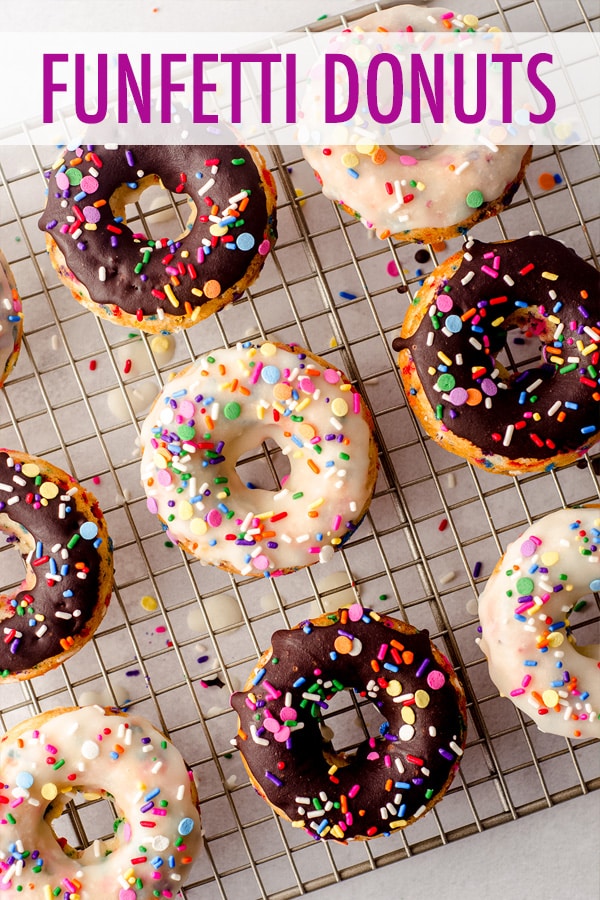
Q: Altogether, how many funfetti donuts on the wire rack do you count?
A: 9